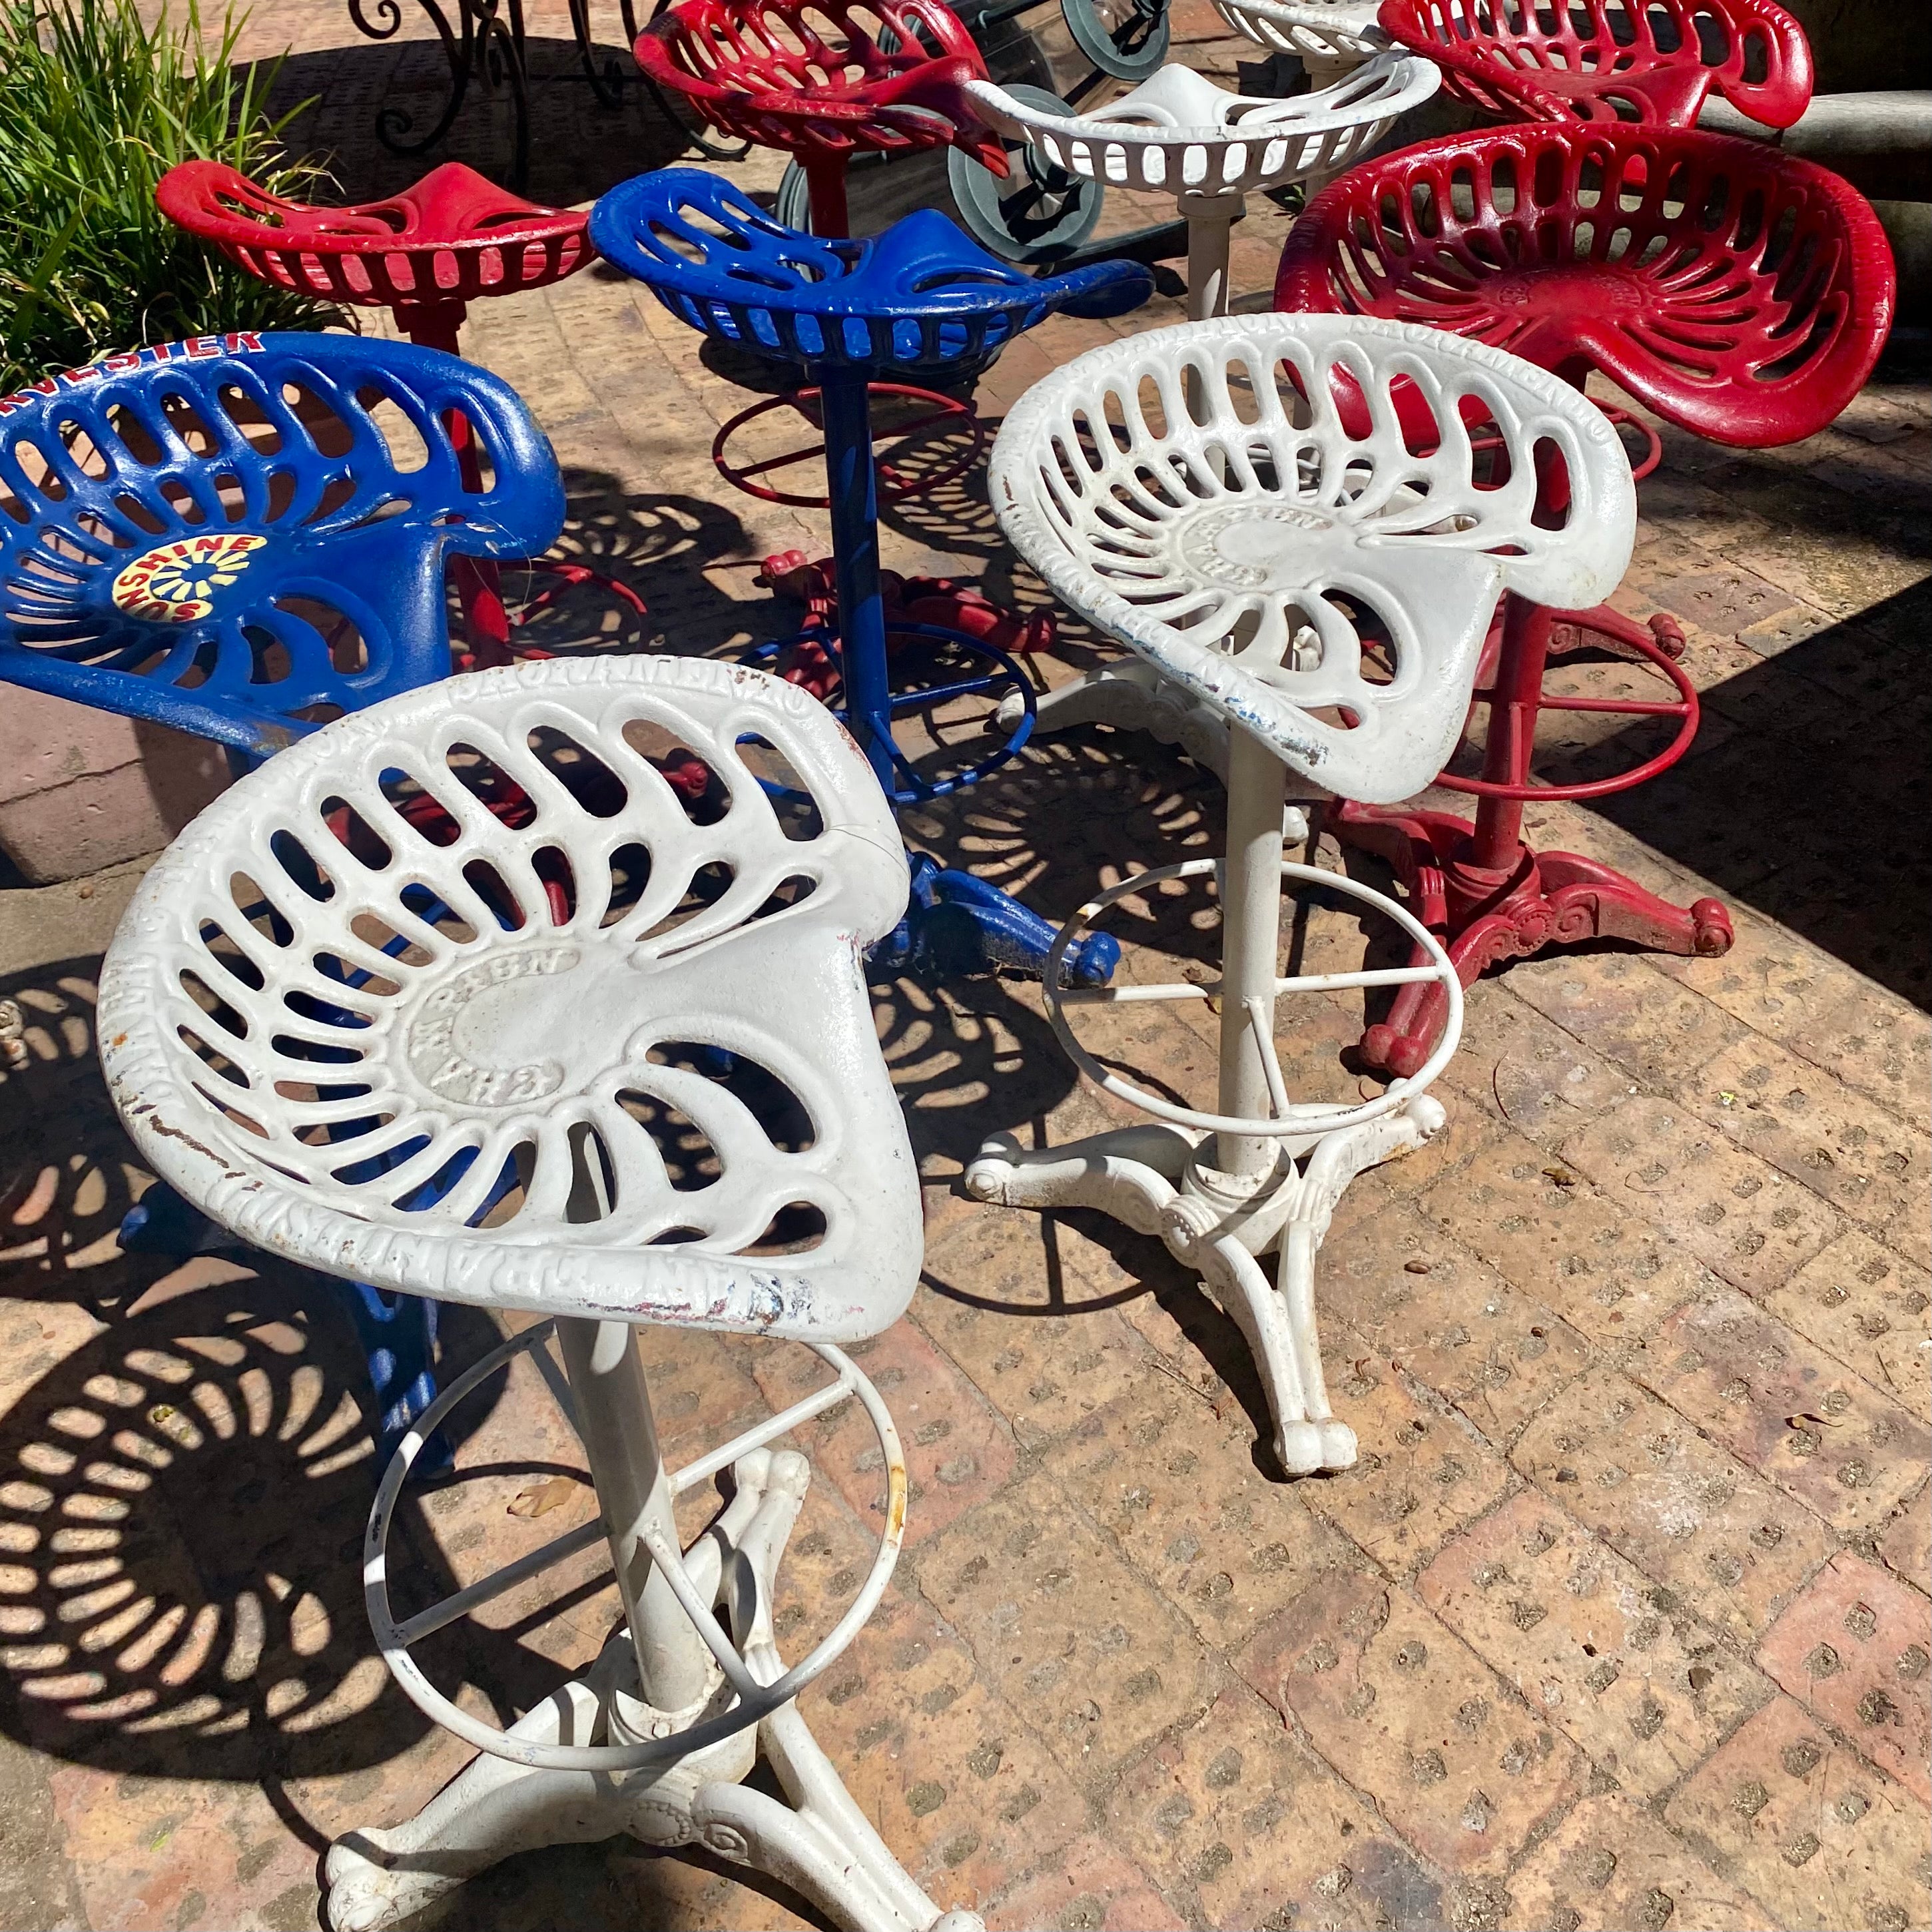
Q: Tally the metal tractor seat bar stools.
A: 10